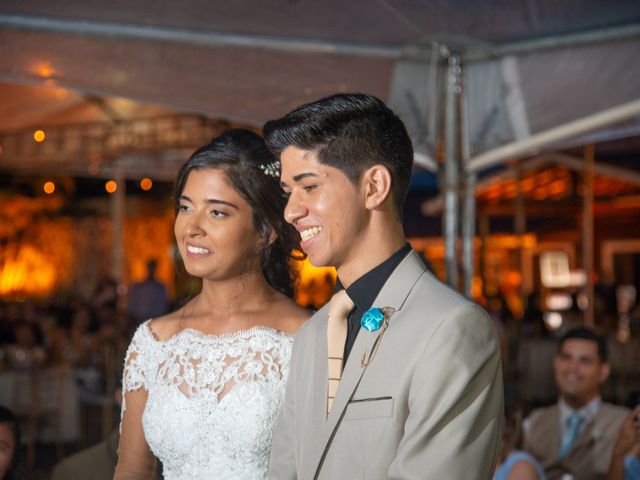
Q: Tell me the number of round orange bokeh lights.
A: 4